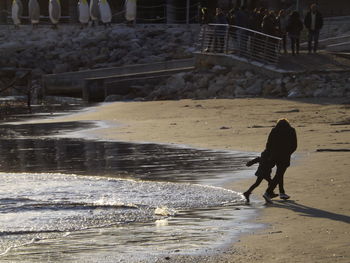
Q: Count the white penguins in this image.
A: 7